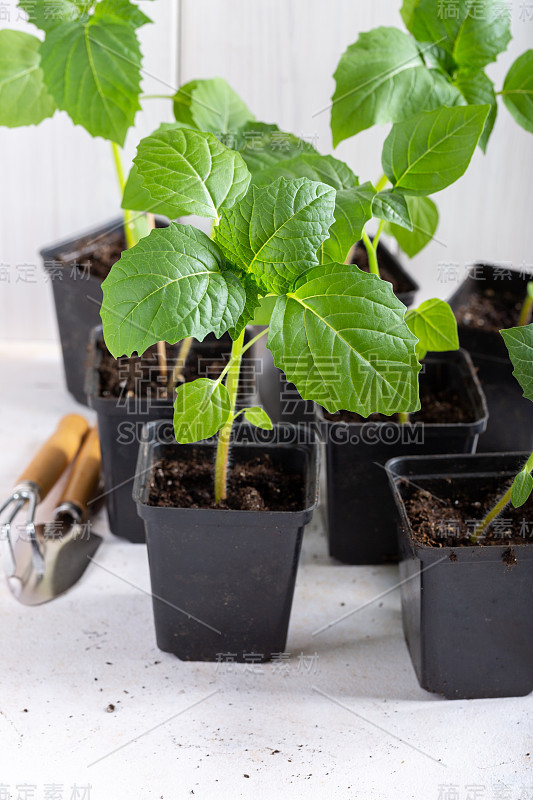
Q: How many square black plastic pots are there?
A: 7